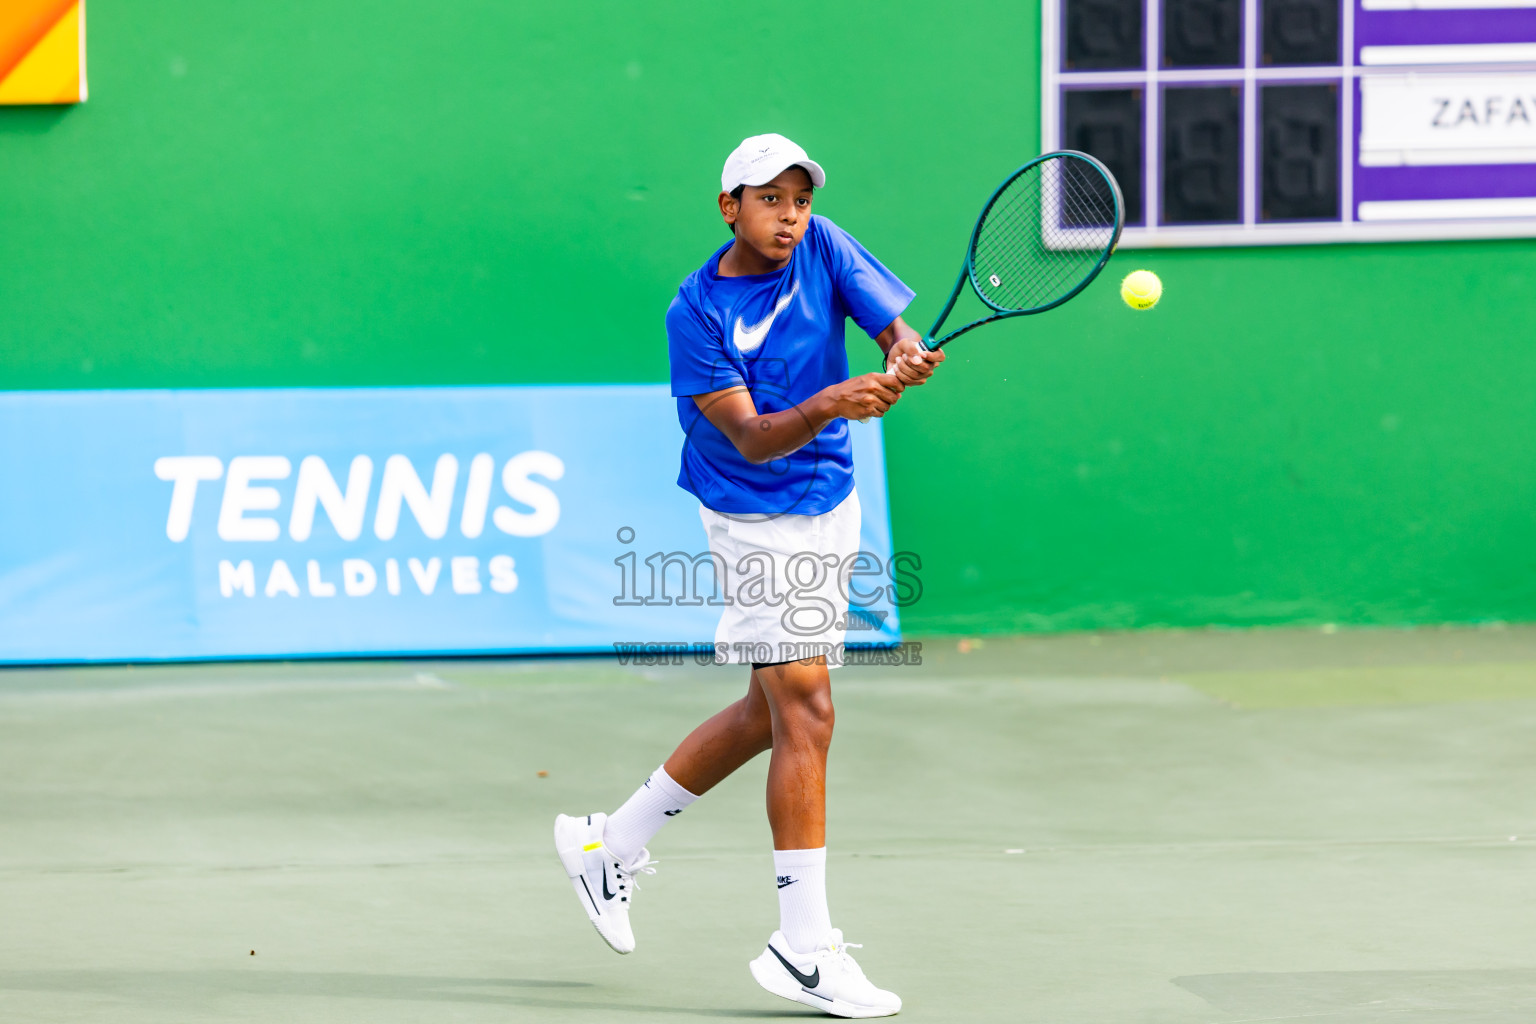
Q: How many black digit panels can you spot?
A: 6